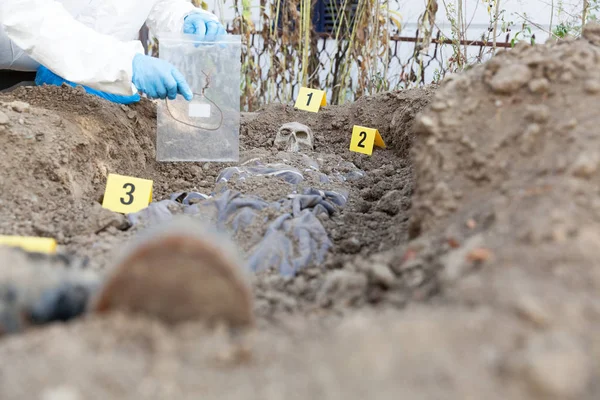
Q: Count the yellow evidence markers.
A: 4